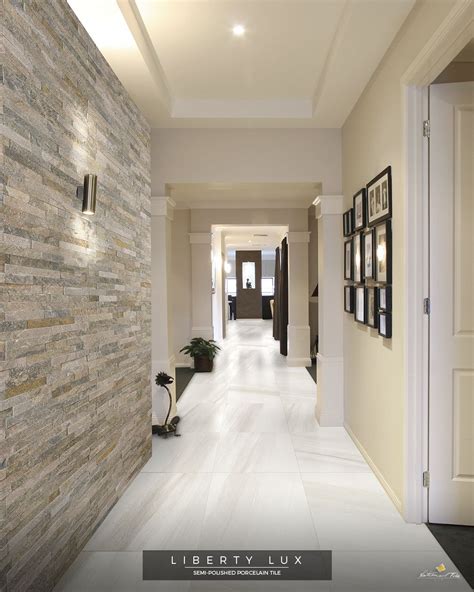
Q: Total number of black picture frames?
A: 12